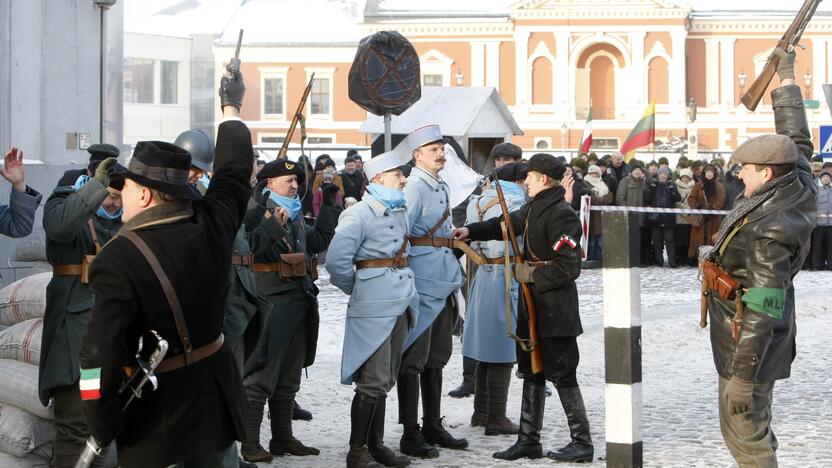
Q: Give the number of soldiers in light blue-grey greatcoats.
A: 3